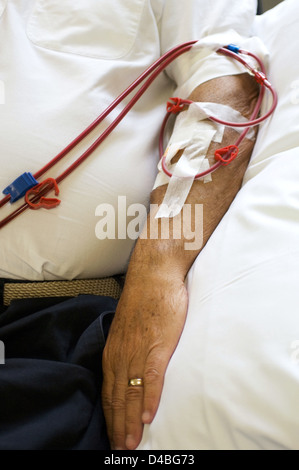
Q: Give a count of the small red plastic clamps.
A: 3